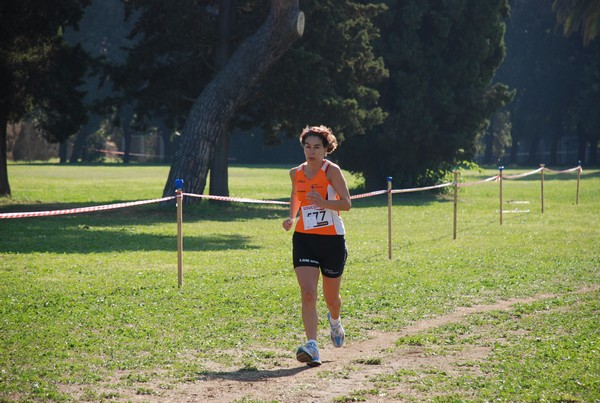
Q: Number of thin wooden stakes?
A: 6